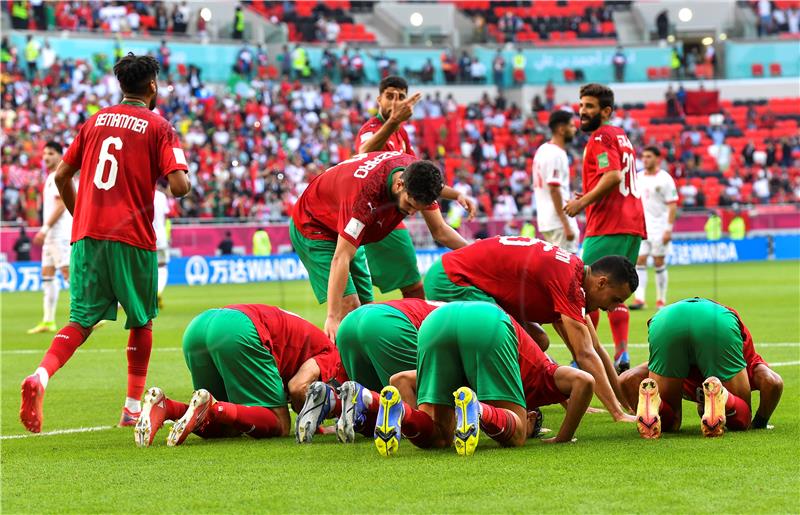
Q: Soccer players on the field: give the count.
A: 13